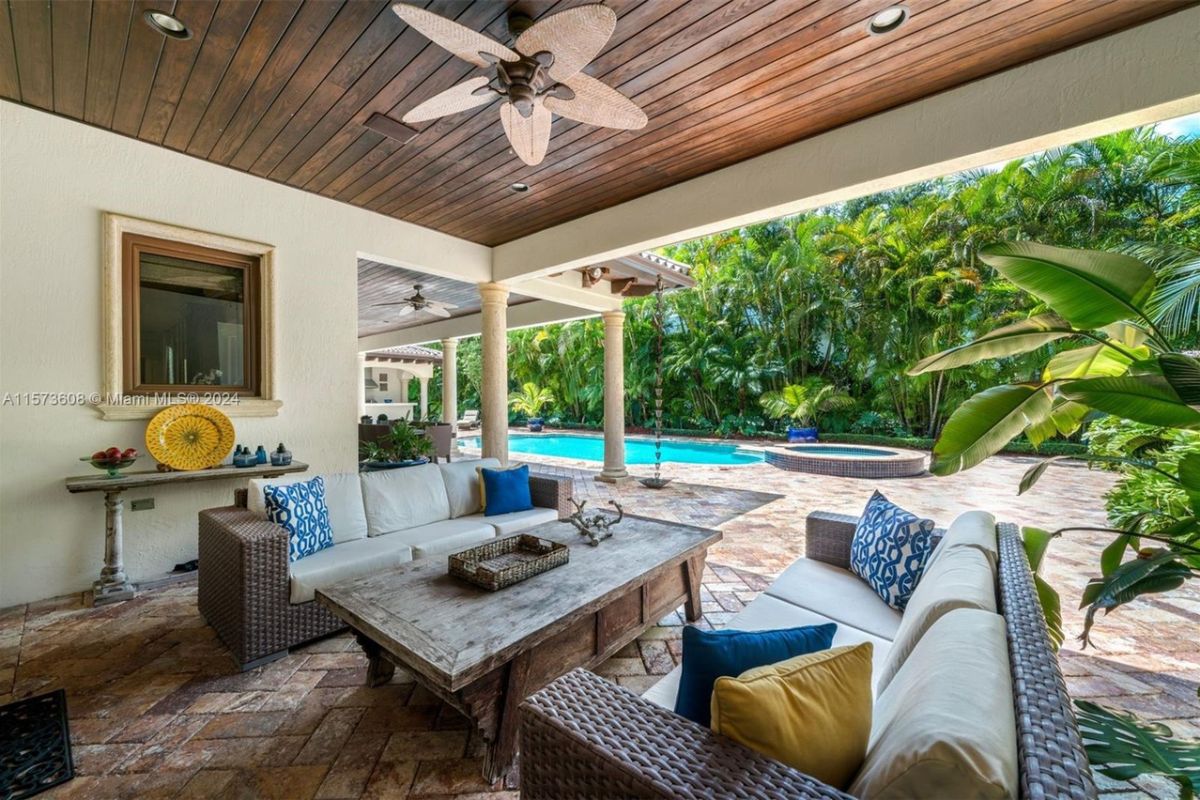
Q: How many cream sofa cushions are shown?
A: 12